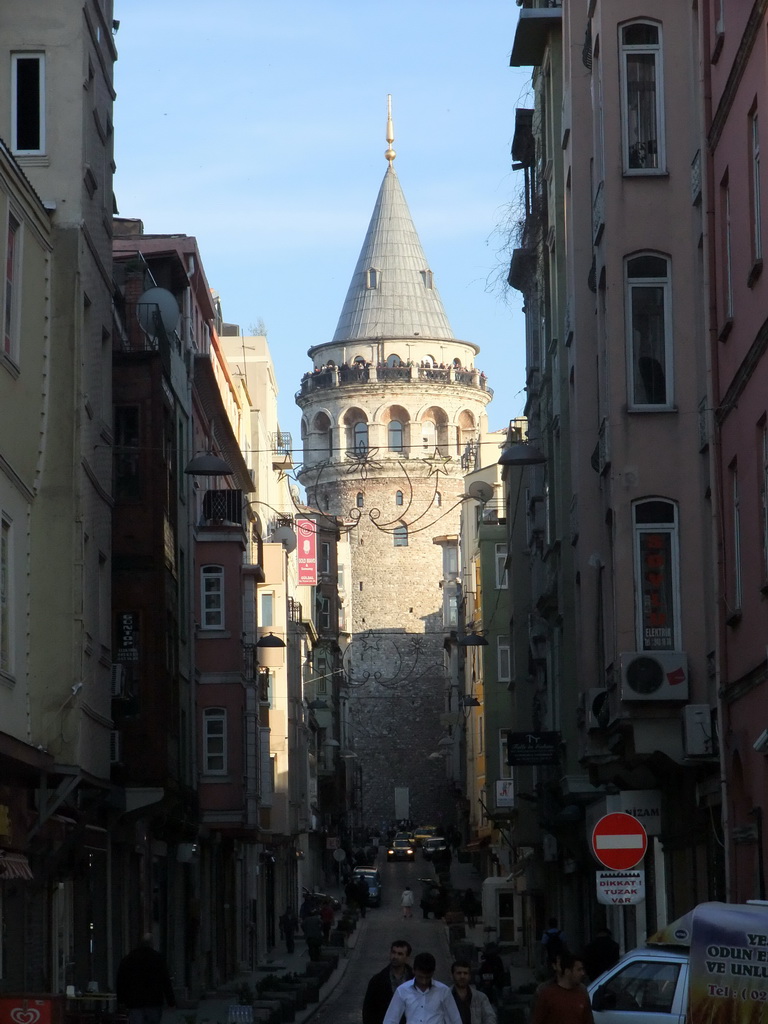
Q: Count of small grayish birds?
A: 0